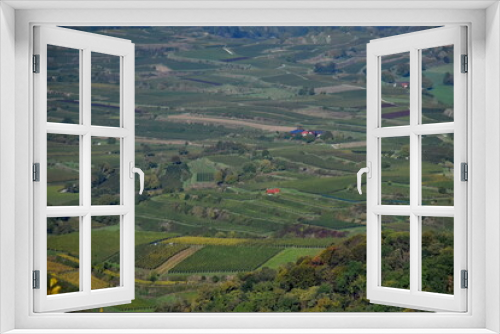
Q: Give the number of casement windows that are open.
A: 2